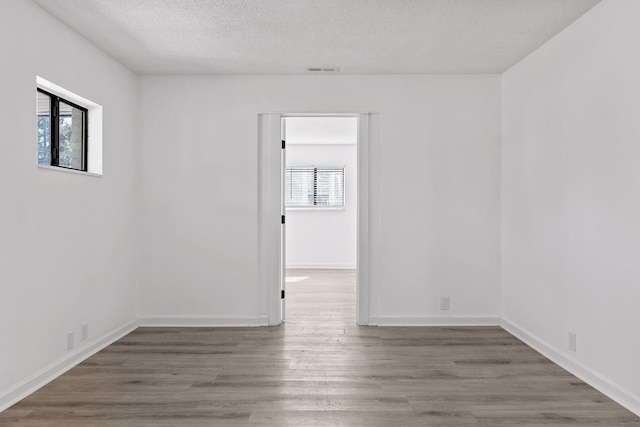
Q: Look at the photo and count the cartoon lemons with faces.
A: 0